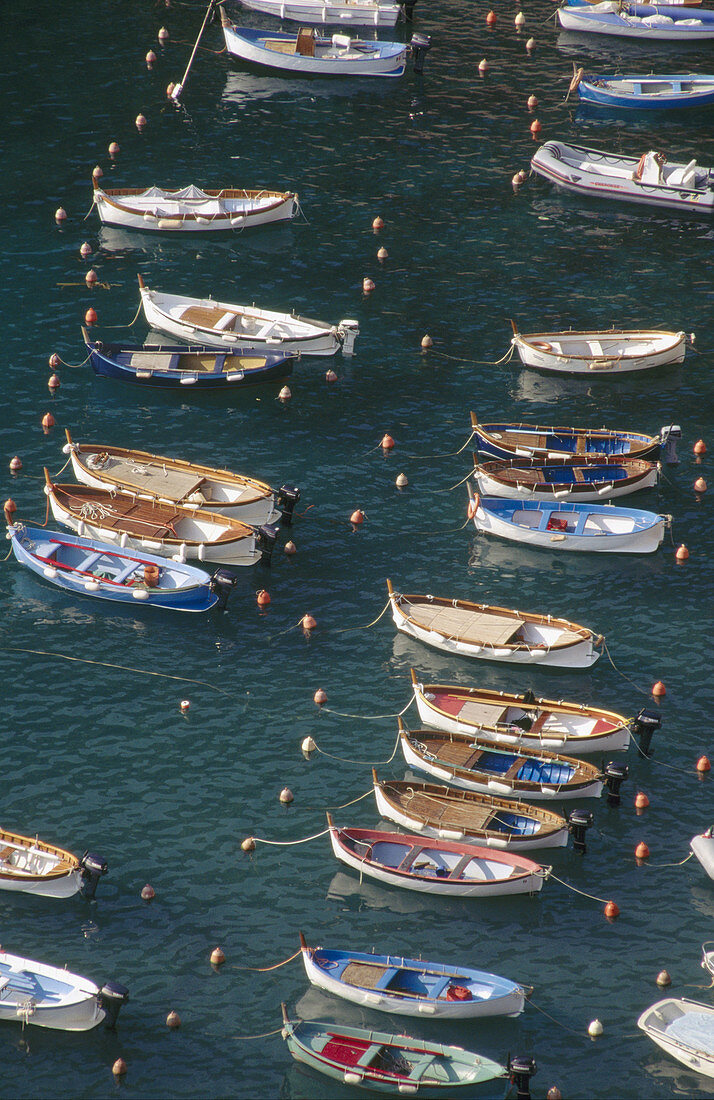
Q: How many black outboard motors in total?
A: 11